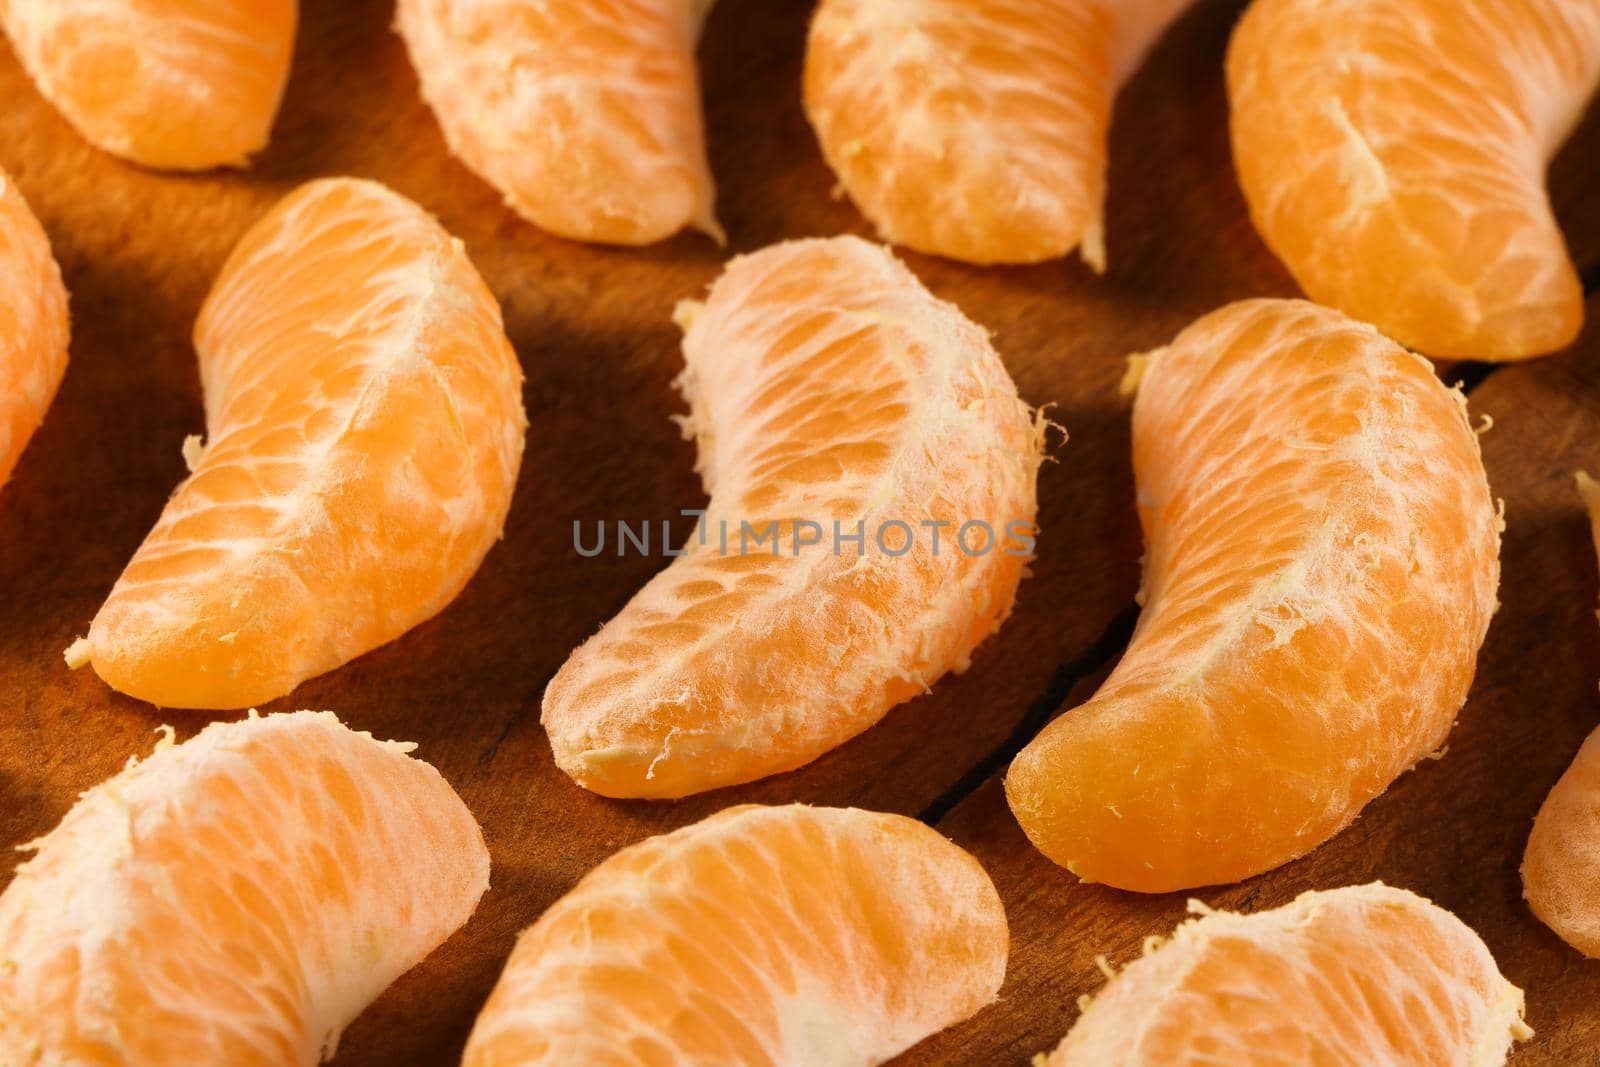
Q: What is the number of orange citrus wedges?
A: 12